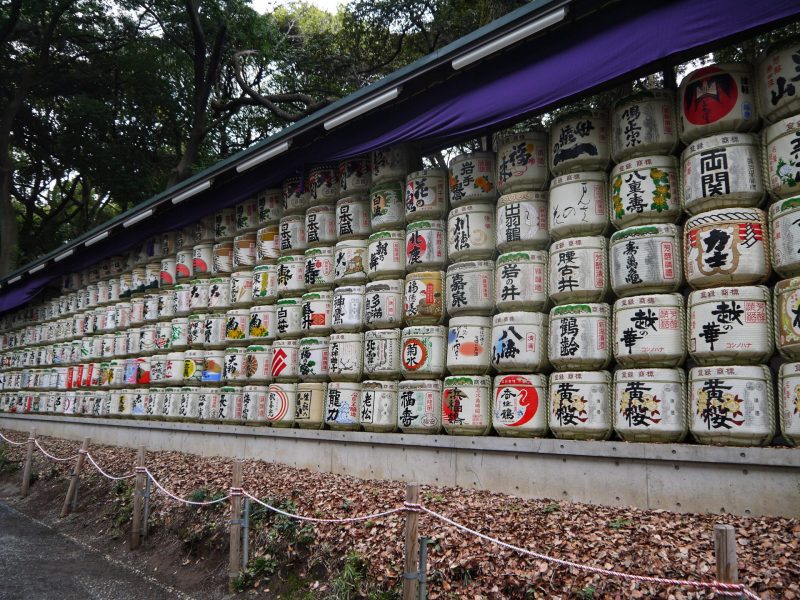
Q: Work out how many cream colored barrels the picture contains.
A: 1